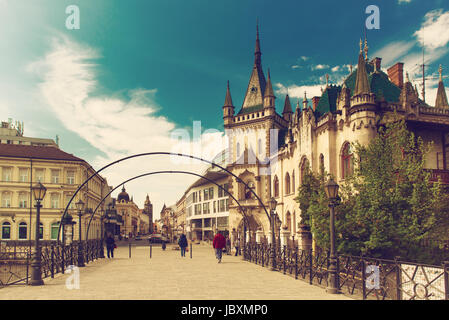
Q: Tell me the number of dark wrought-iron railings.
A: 2